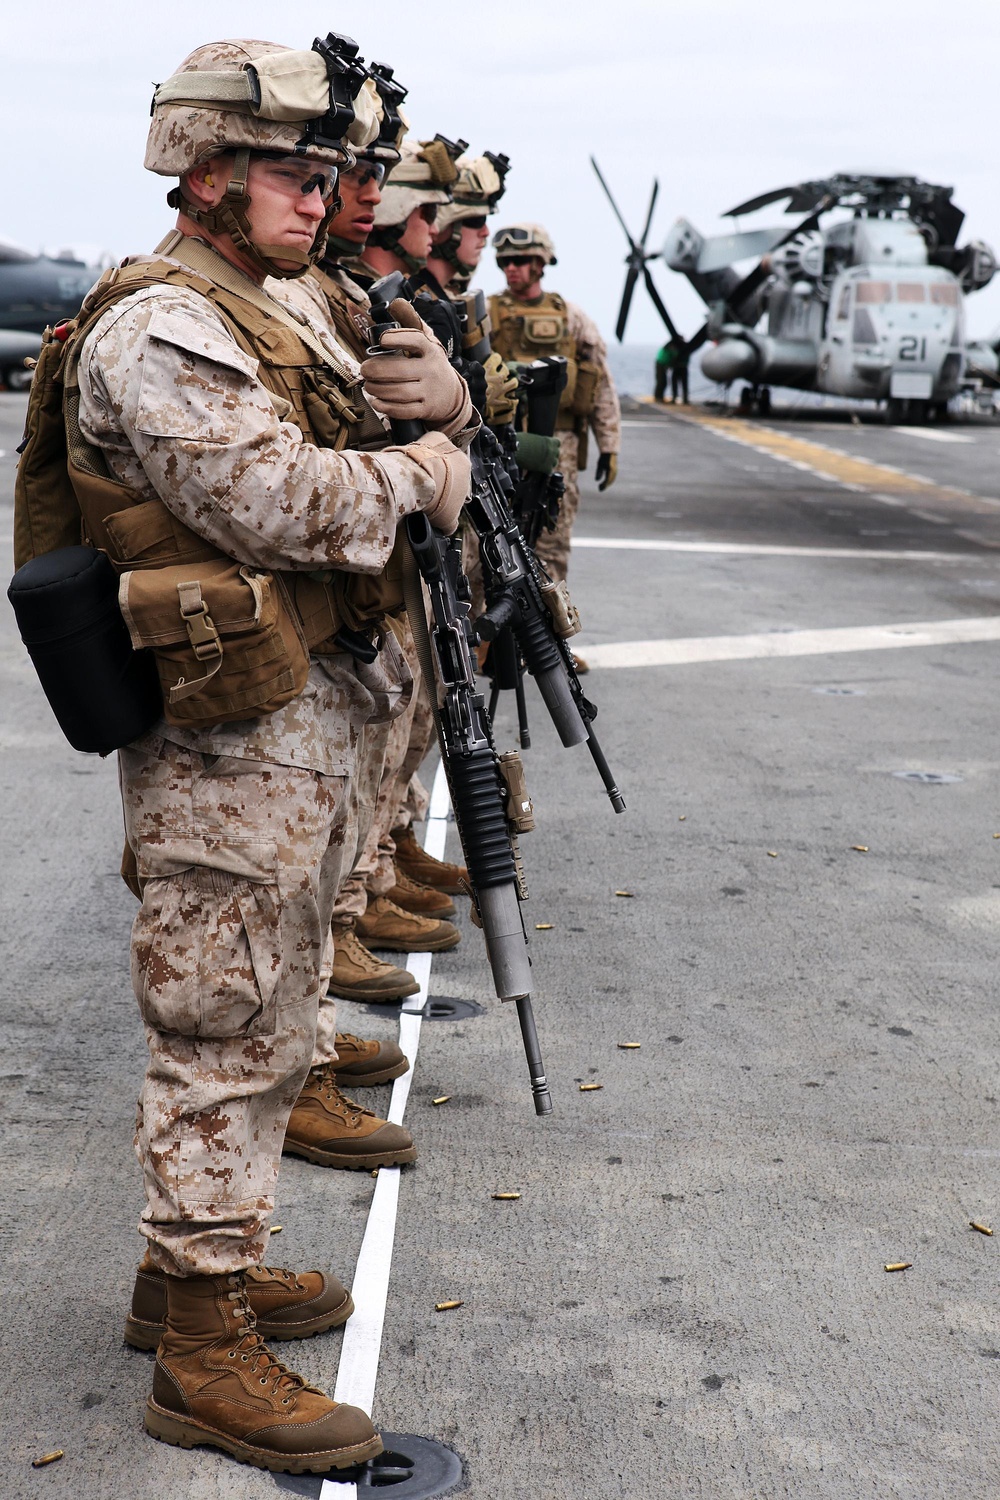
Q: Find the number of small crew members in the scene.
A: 2